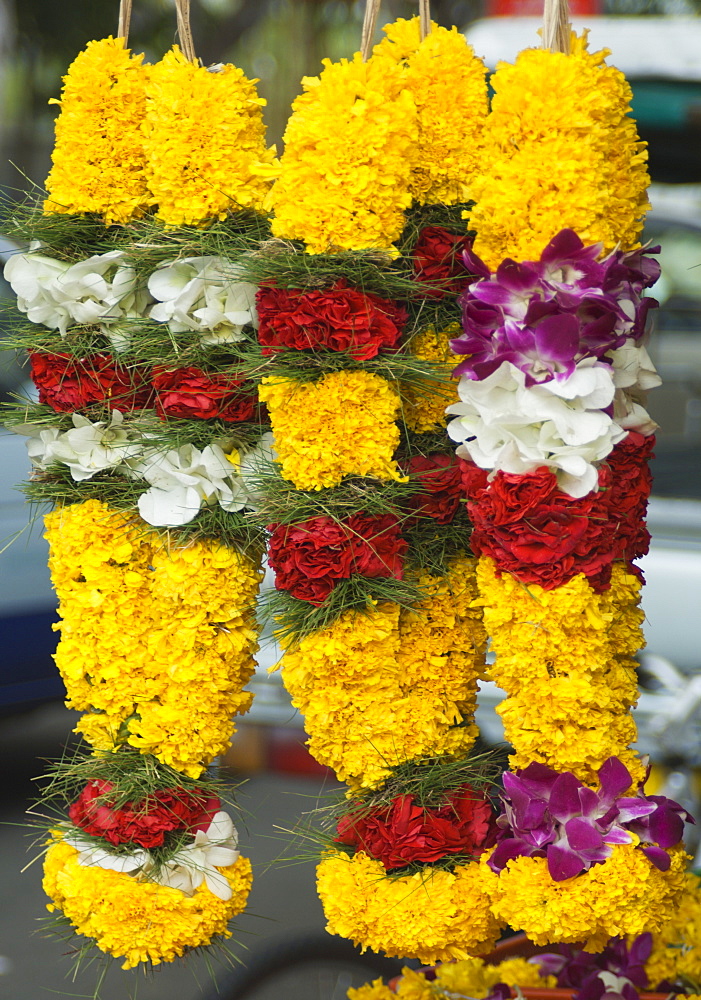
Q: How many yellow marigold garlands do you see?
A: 3